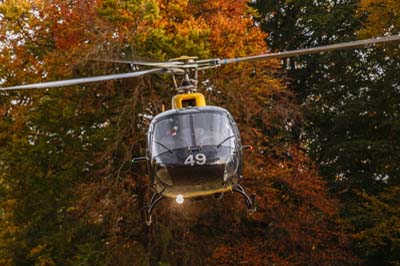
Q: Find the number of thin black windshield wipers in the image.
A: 2